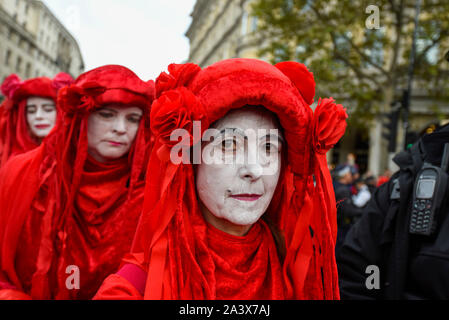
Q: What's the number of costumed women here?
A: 3